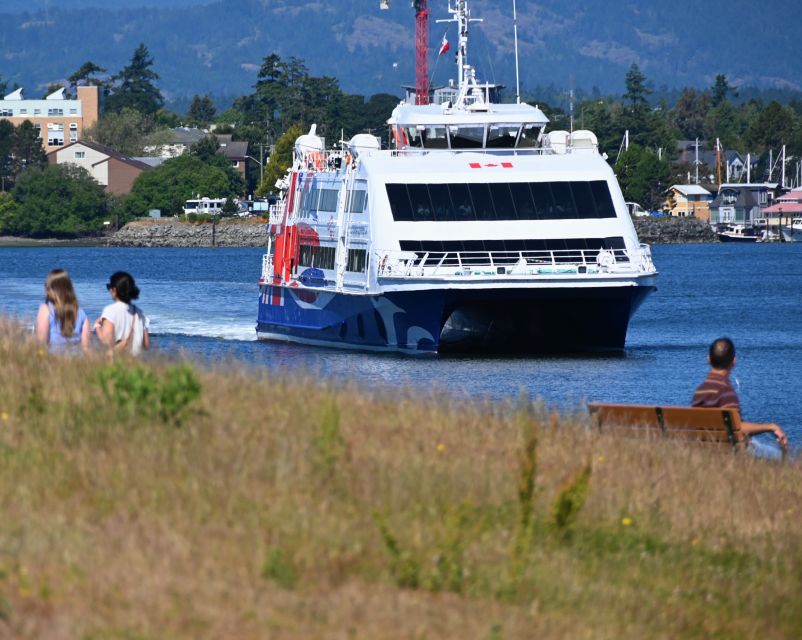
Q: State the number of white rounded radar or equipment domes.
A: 4